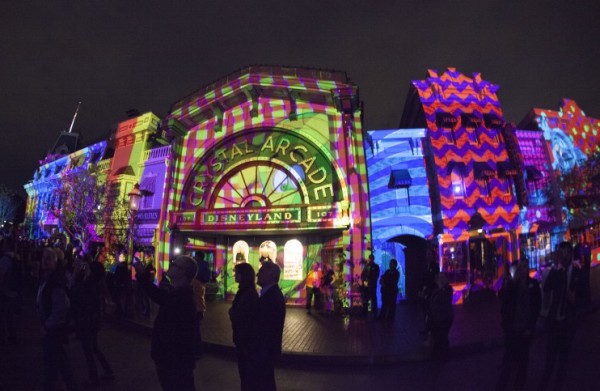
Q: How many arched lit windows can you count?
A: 3